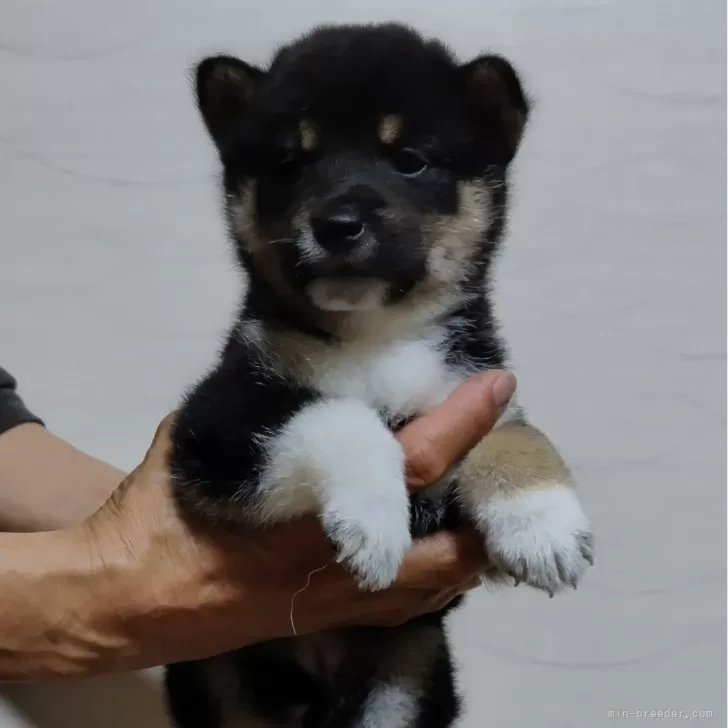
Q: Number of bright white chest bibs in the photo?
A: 1